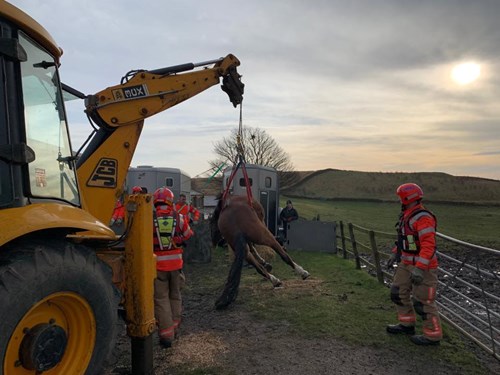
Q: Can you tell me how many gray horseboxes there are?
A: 2